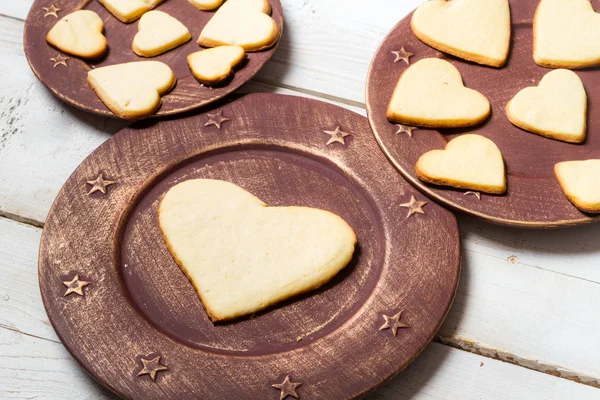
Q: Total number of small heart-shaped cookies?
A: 13